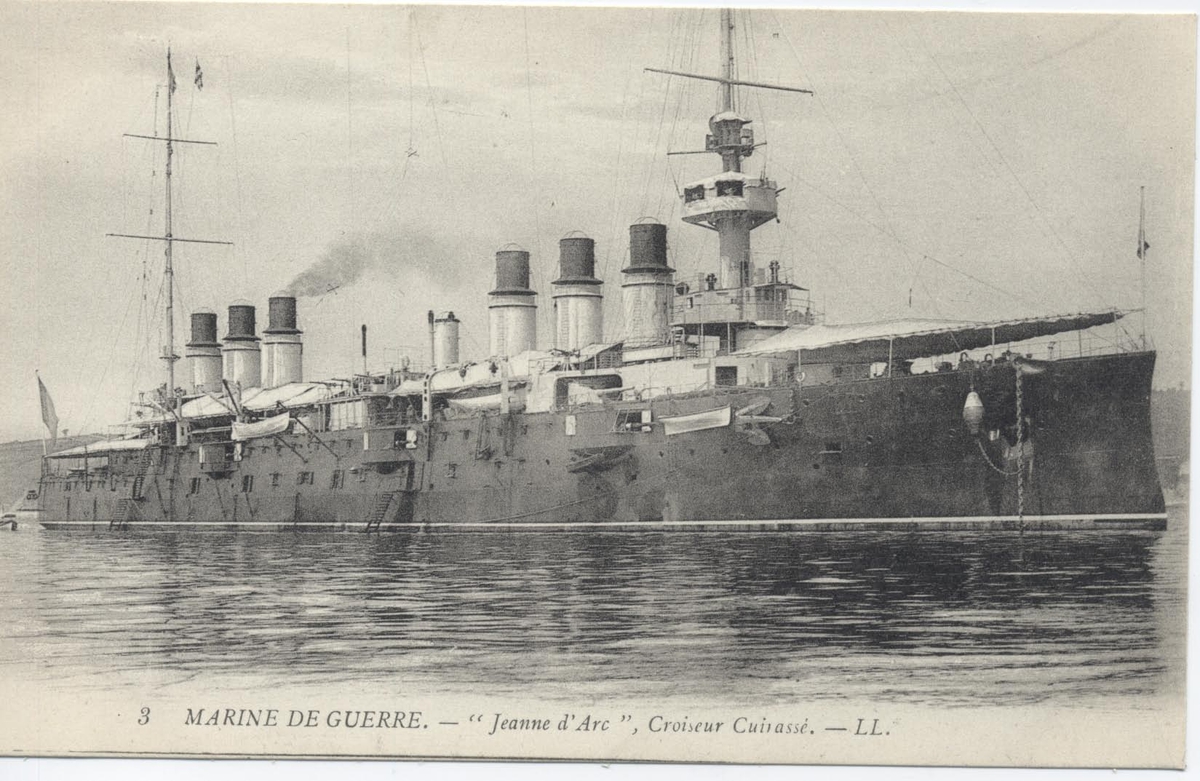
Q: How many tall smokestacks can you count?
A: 6